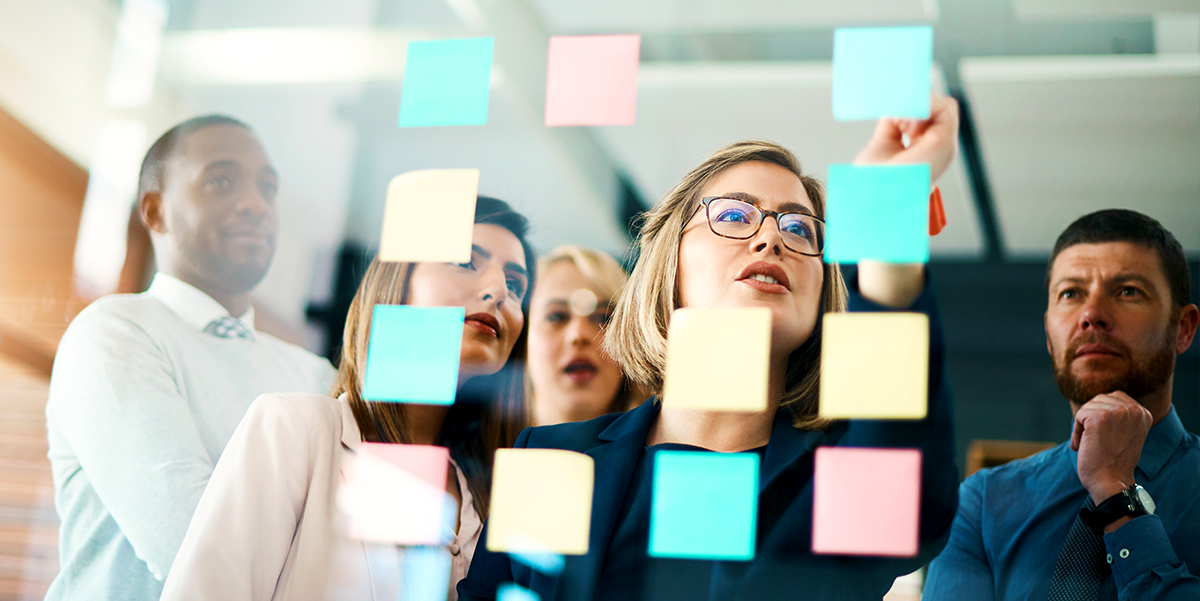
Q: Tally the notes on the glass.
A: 12